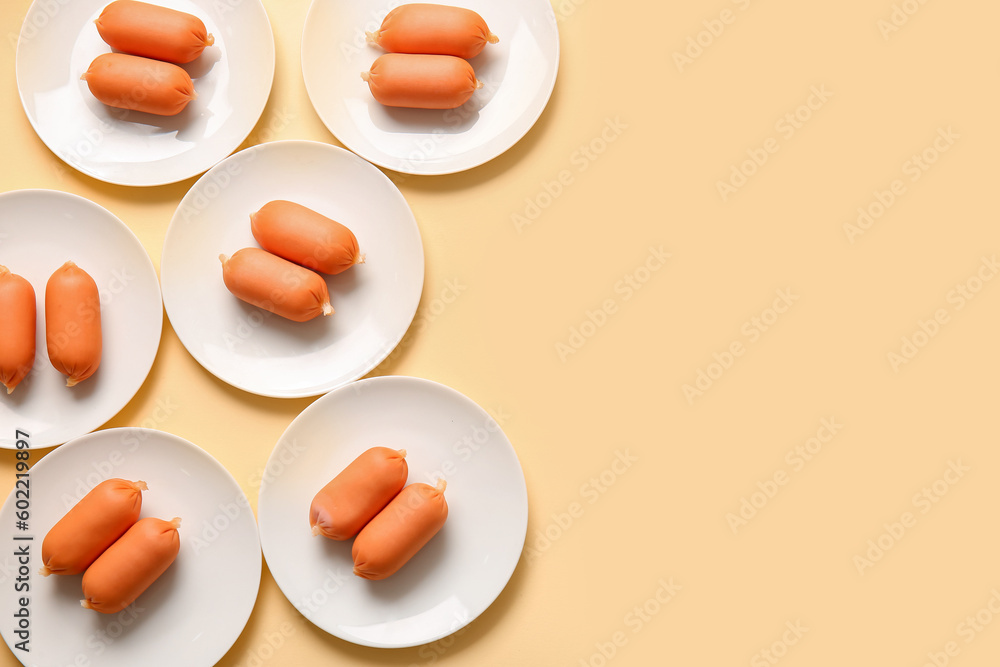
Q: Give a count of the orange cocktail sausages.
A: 12